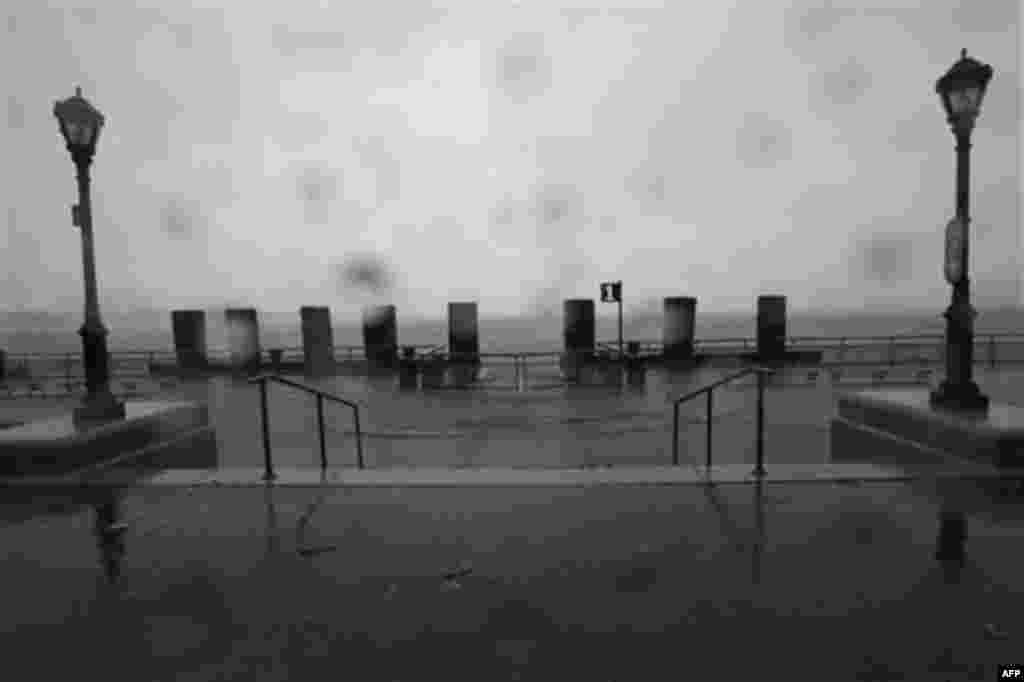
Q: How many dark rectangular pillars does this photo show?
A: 8